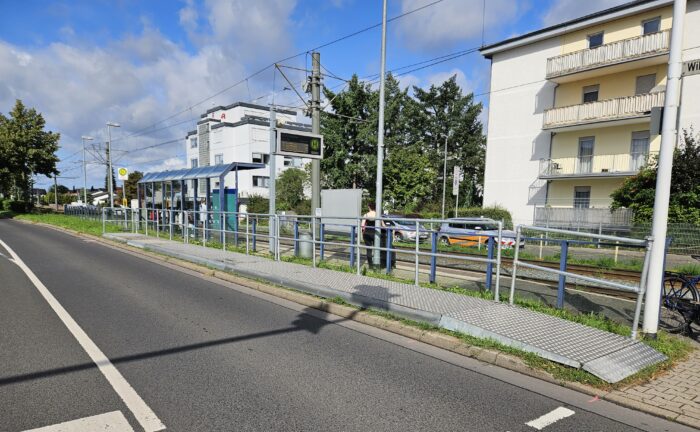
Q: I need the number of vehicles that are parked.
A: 2